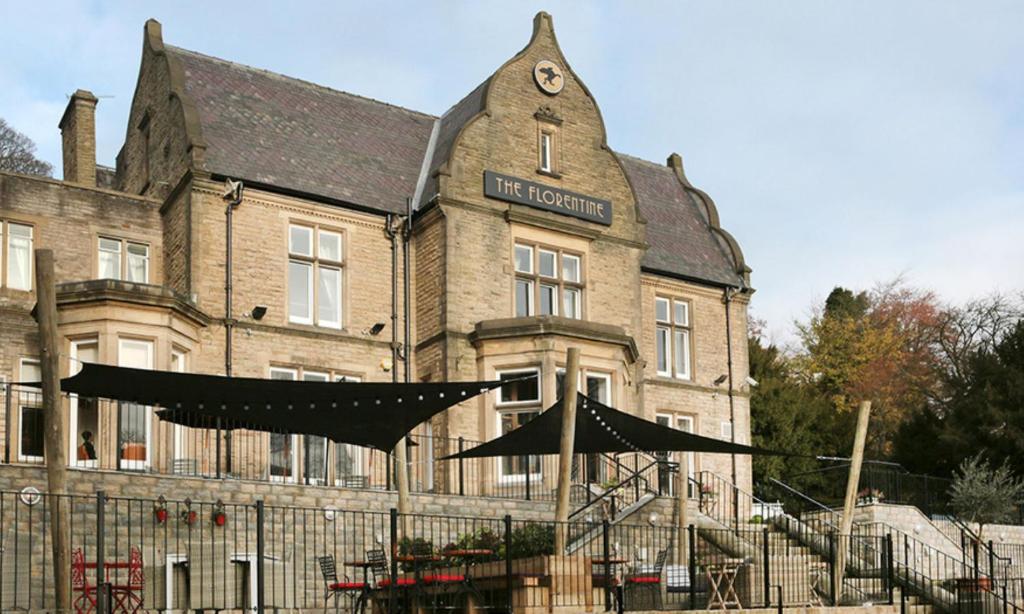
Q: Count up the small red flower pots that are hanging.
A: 3